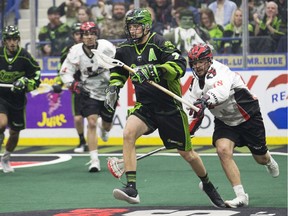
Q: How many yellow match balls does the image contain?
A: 0